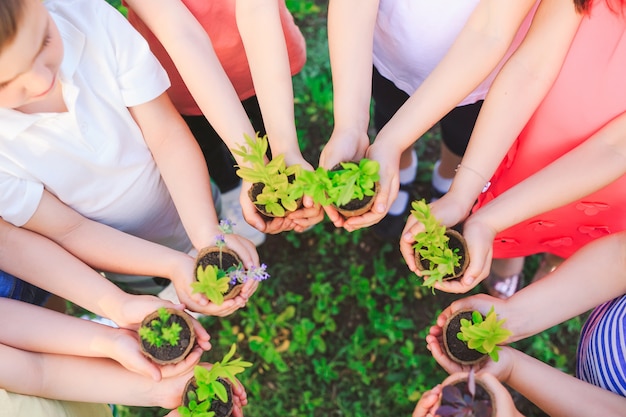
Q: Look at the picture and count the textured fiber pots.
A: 8